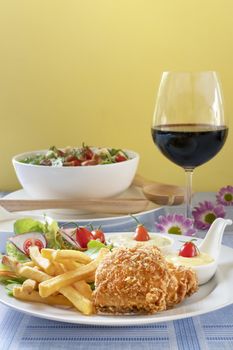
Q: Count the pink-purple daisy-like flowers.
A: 3